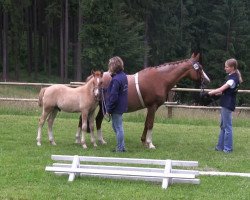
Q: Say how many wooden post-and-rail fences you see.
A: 1